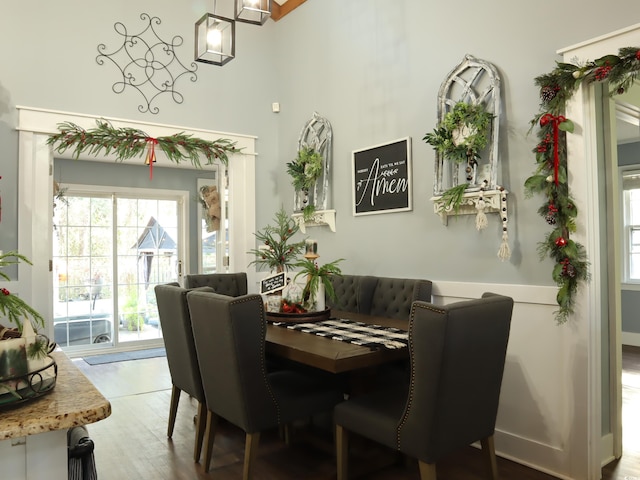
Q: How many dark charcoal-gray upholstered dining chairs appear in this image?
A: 6